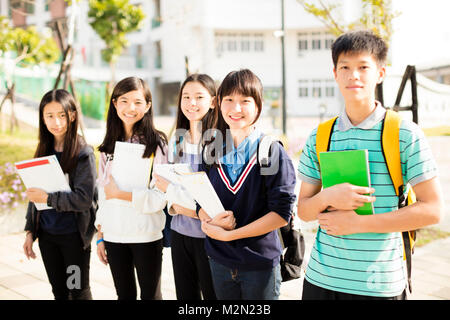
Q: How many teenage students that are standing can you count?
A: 5